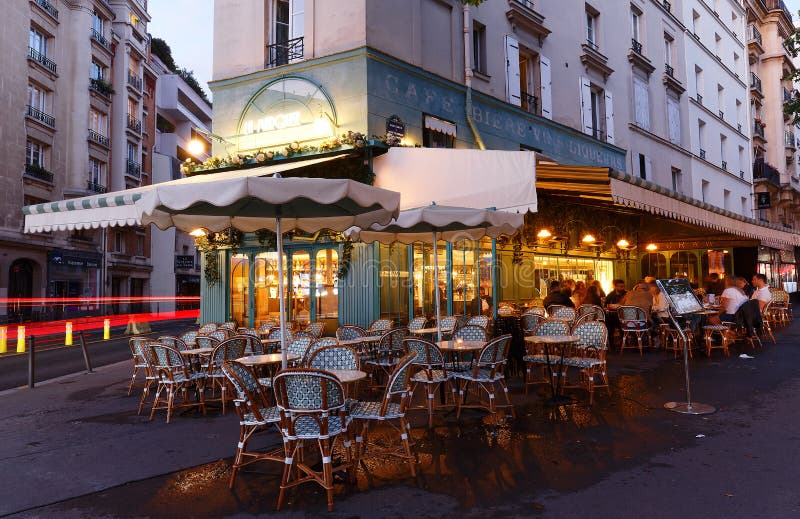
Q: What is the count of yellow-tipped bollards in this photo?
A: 4